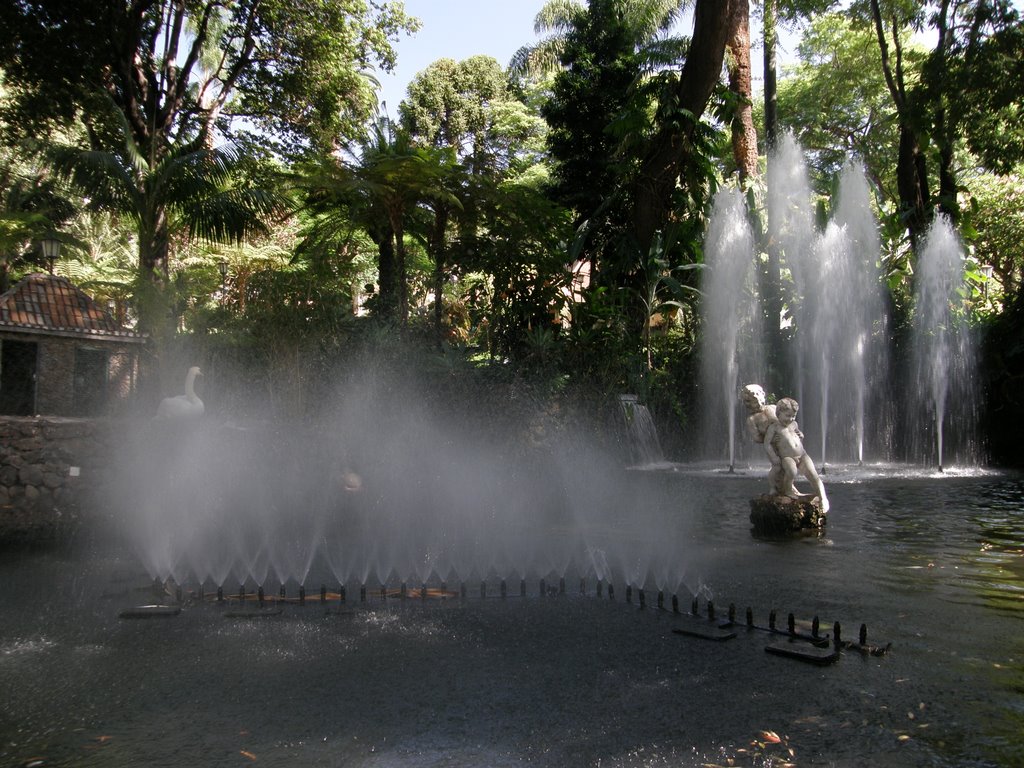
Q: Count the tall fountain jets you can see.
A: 5